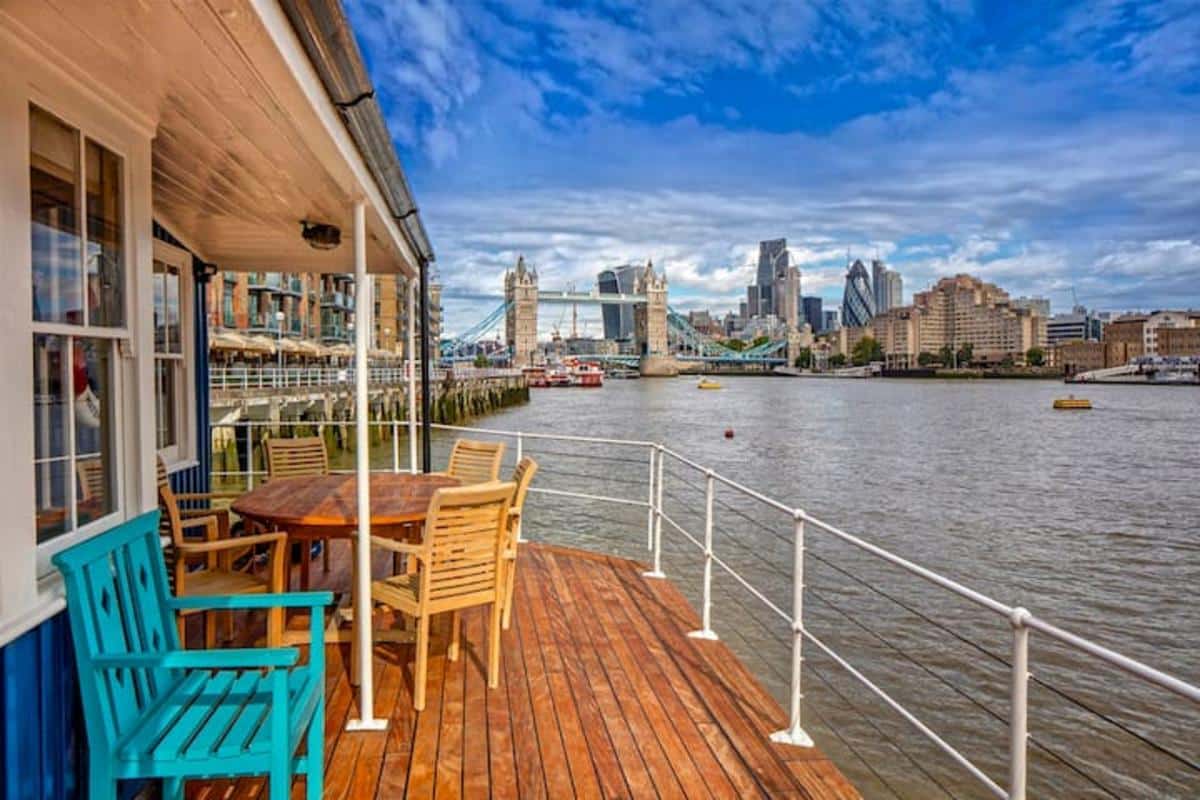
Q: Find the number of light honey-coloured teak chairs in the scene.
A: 6